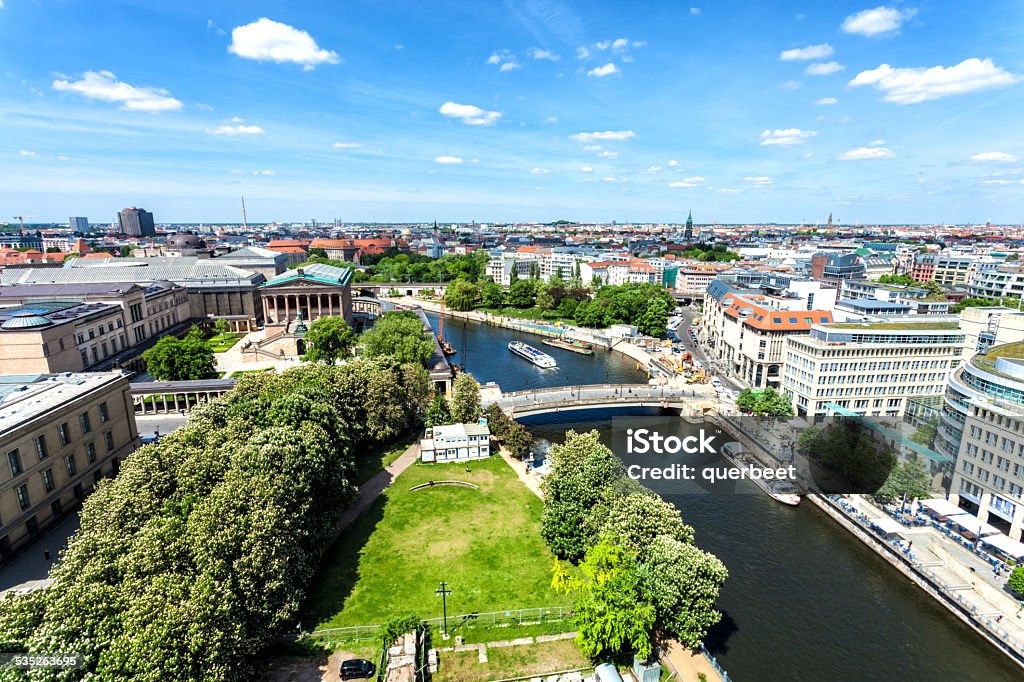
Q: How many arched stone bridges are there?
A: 1